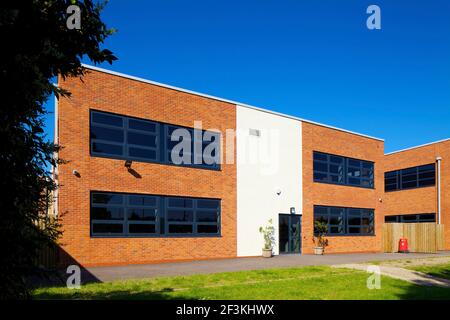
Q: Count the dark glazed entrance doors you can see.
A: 1